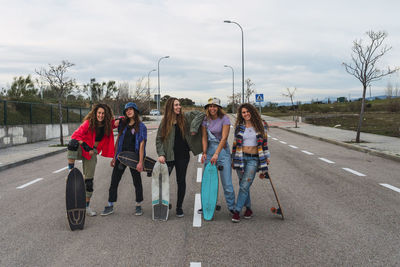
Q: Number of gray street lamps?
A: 4